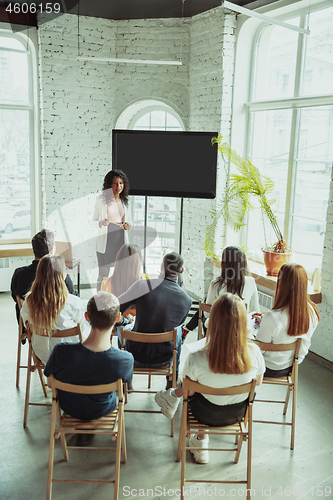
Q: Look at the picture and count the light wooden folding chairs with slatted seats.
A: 8